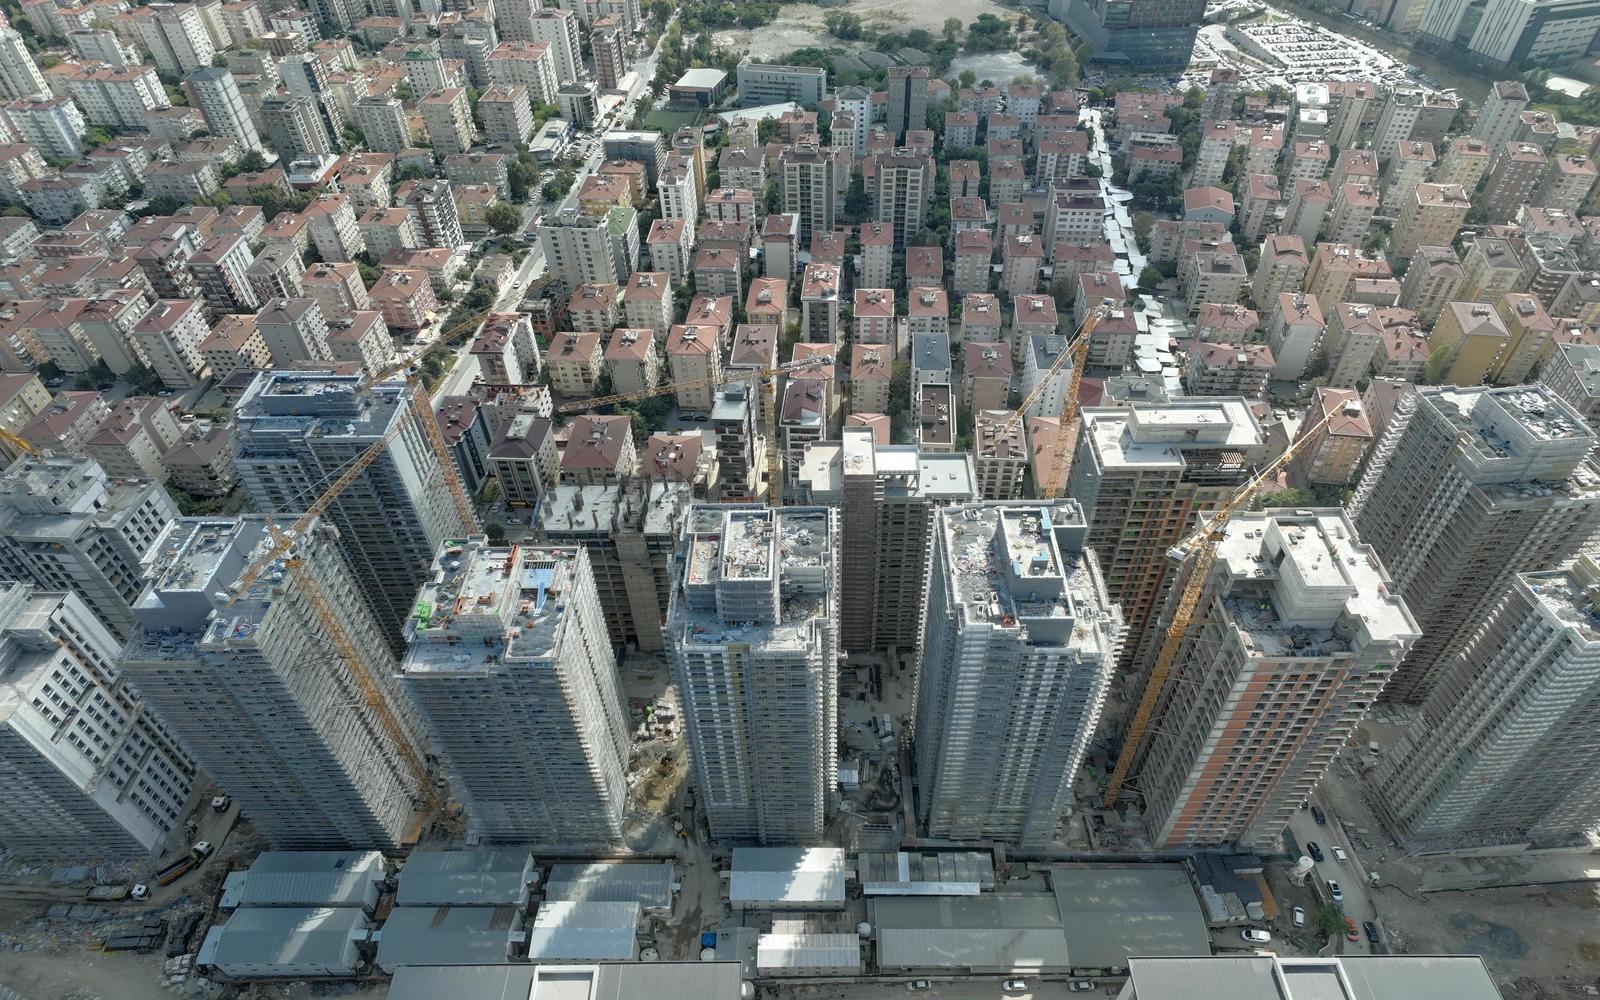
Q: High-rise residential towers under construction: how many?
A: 13